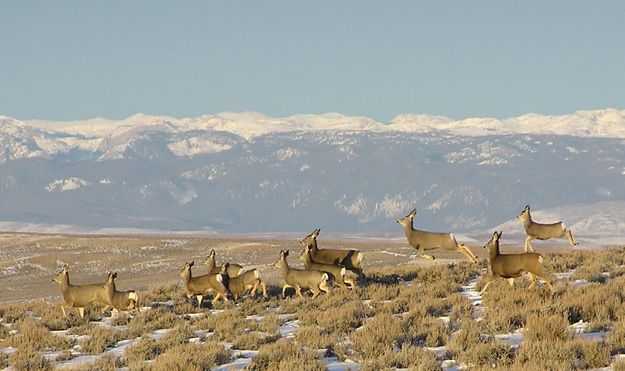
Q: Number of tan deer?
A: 11